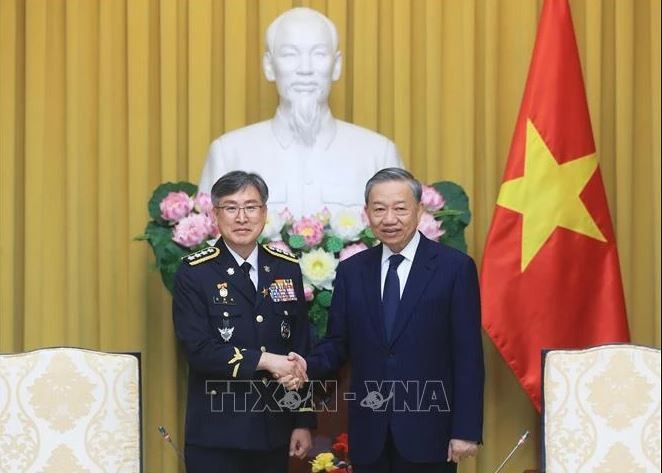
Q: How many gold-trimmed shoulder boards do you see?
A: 2